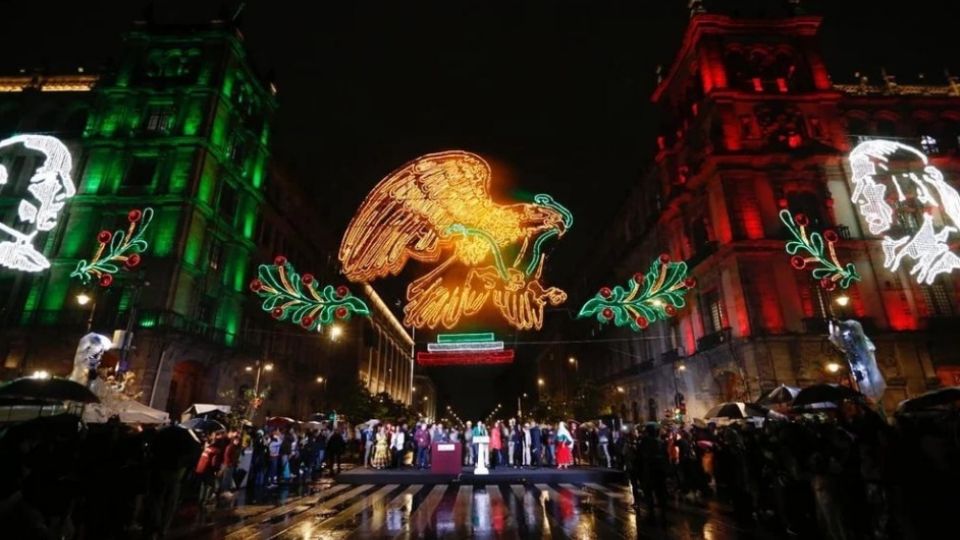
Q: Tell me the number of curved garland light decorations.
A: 4